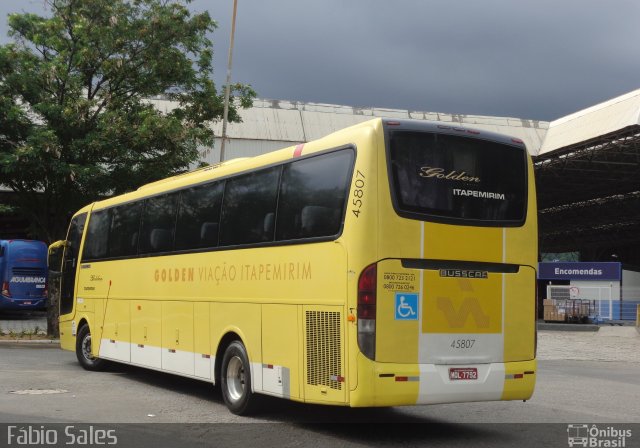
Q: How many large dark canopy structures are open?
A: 1